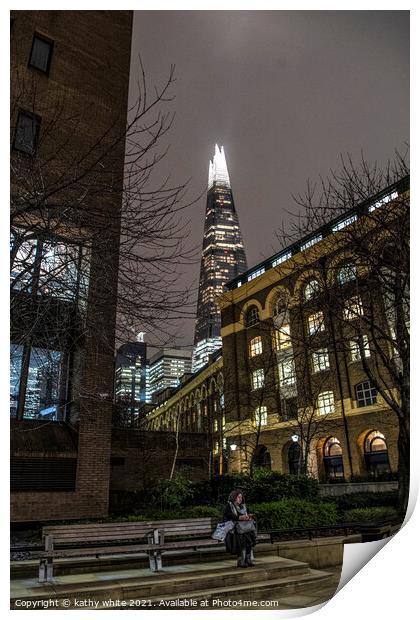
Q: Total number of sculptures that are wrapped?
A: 0